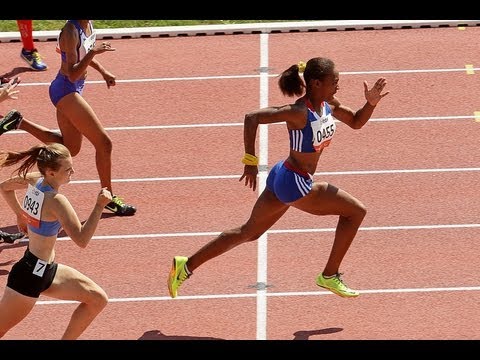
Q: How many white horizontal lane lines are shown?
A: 5